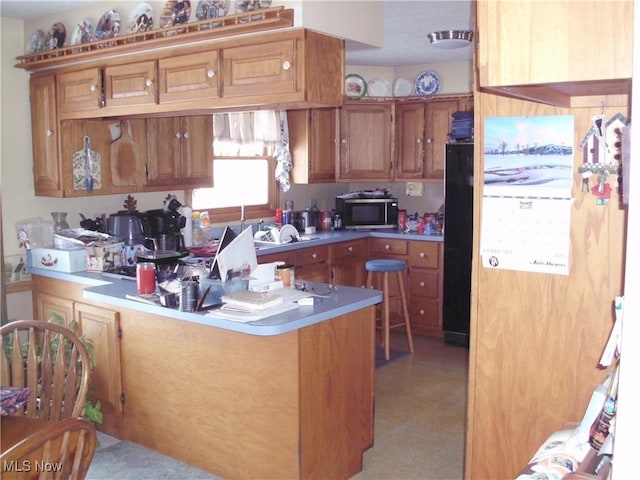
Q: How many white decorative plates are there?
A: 2